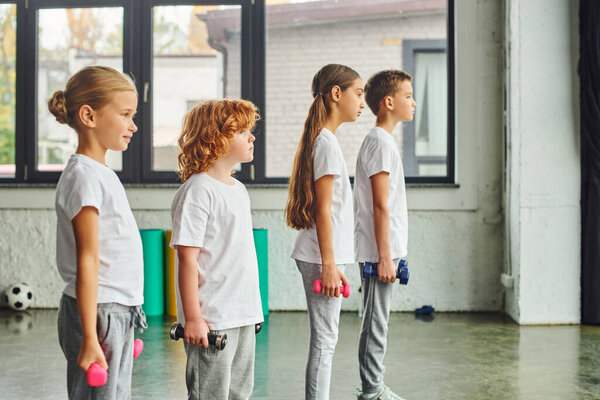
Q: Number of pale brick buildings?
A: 1